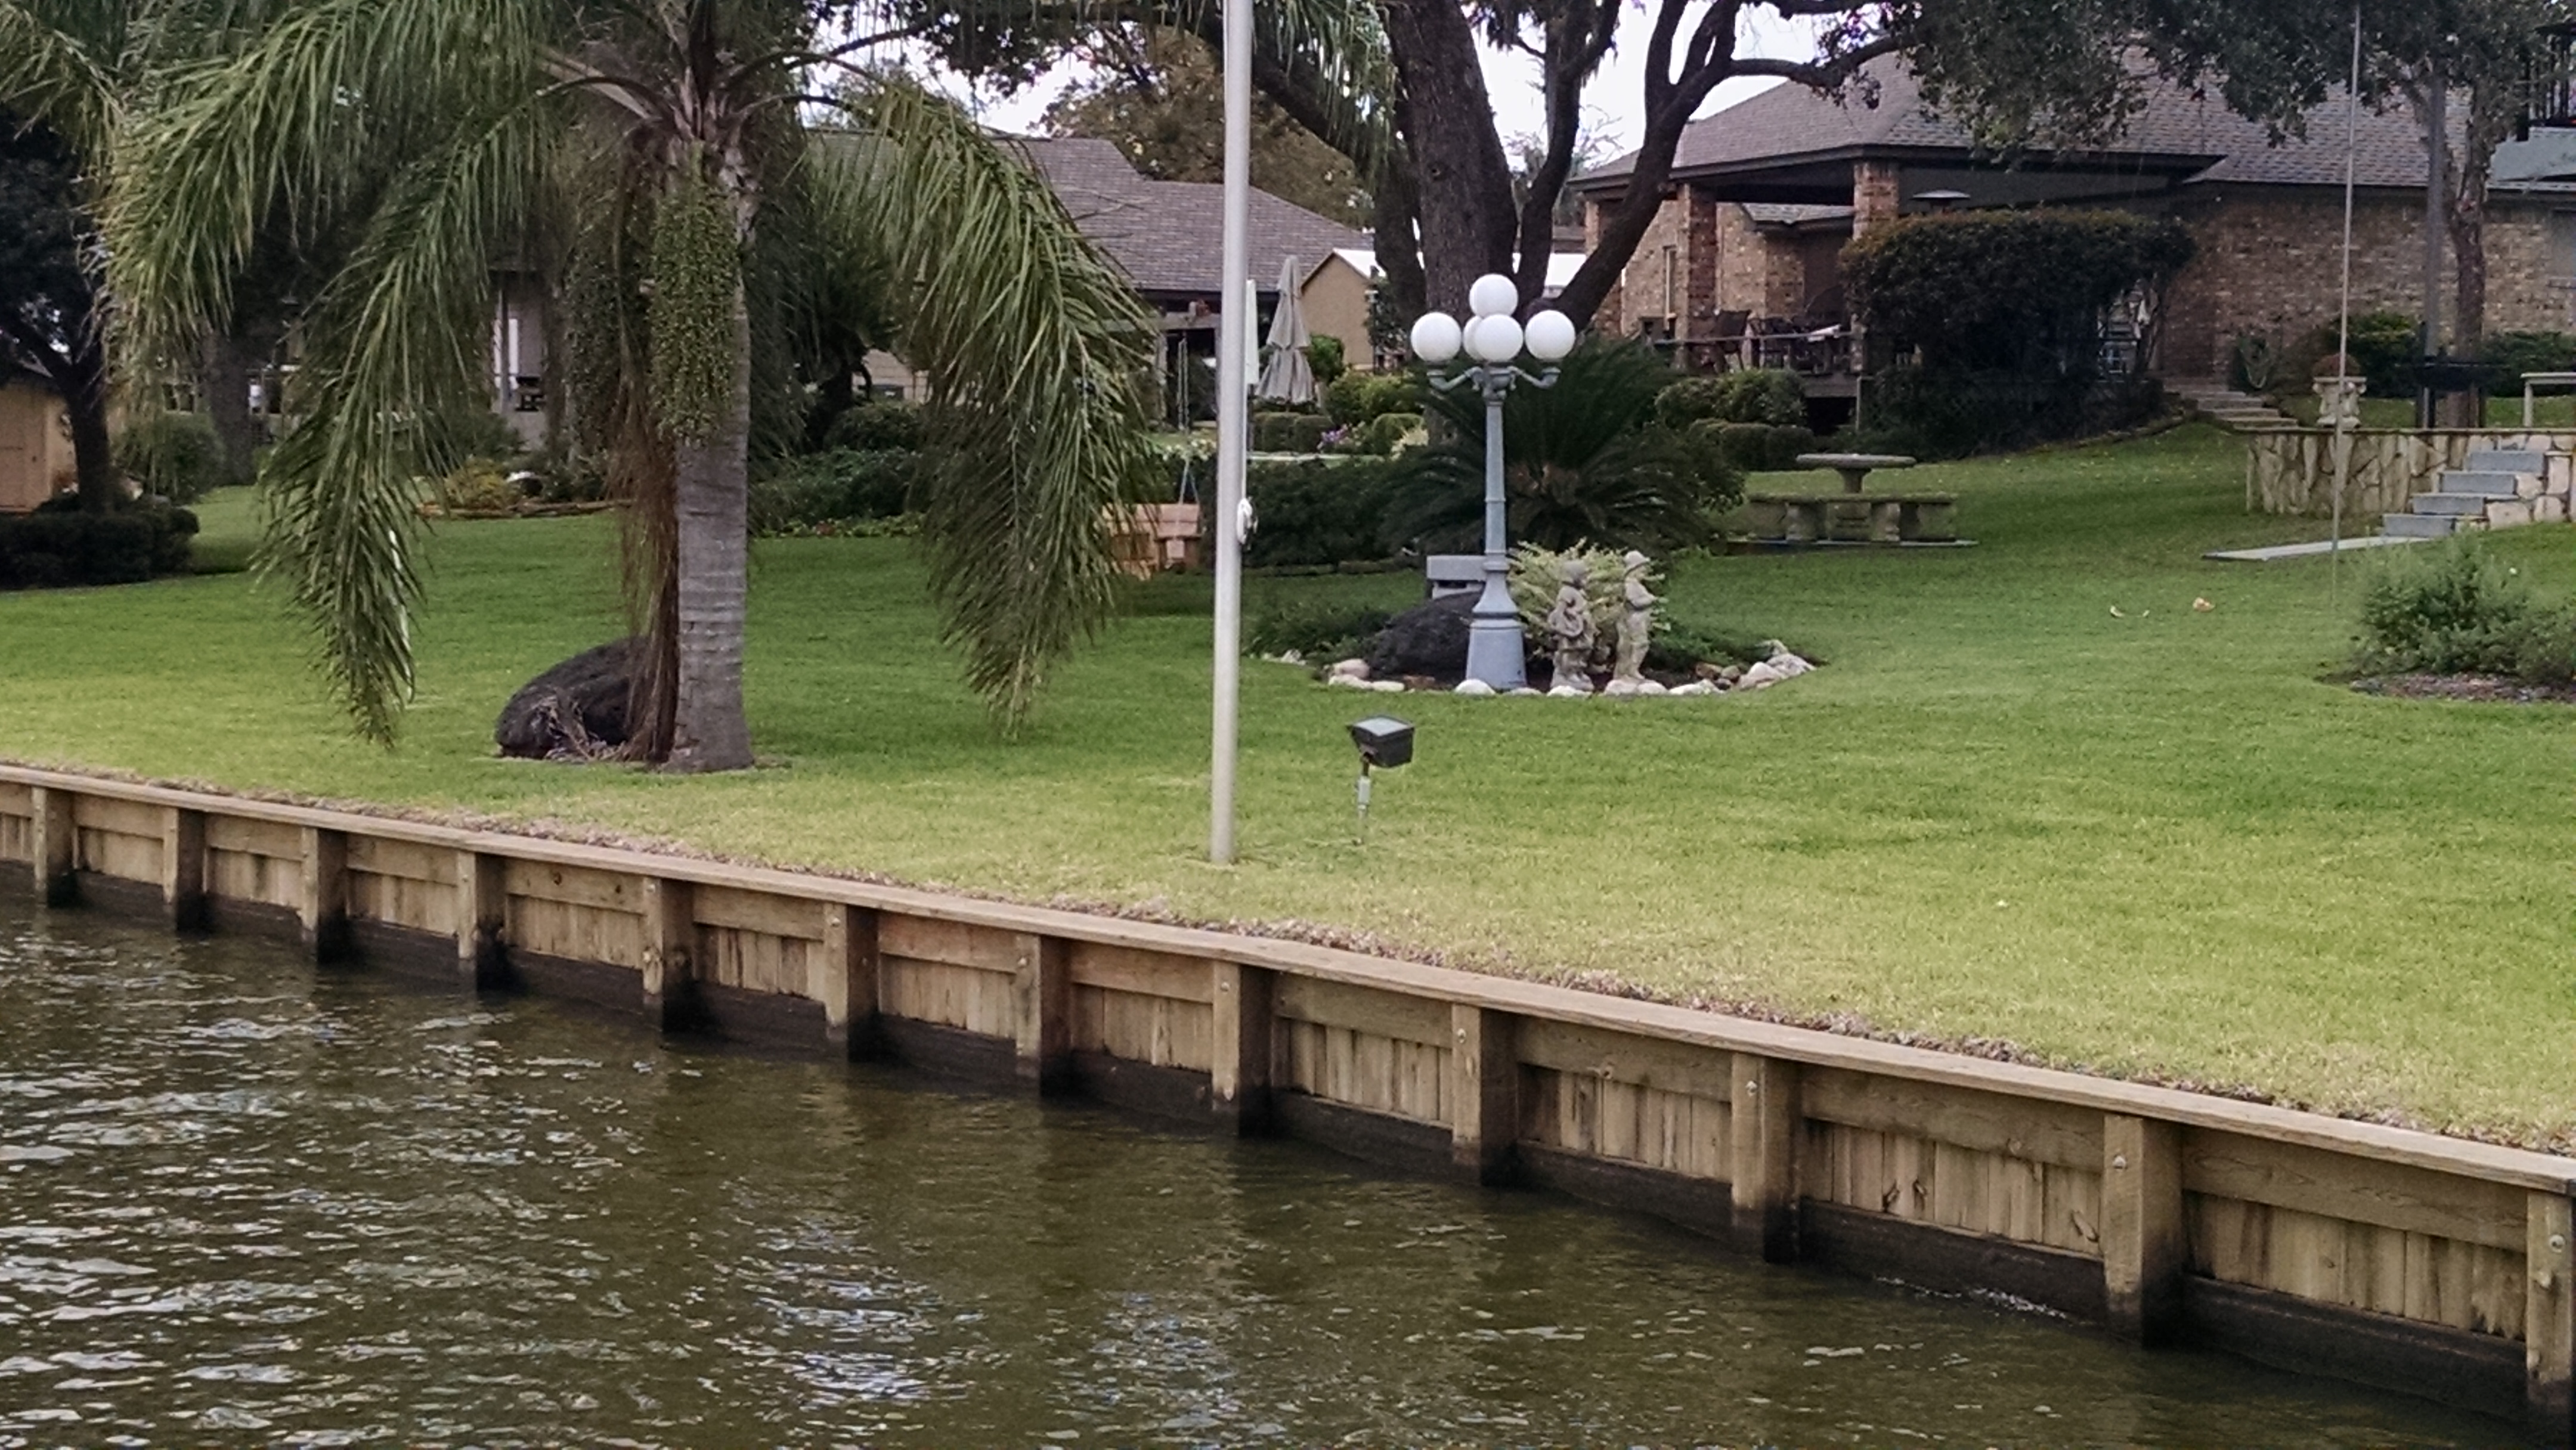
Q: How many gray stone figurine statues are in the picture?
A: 2